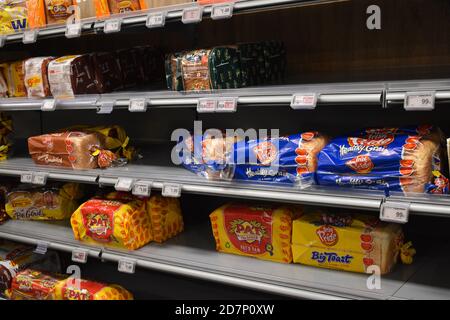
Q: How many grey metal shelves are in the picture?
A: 4